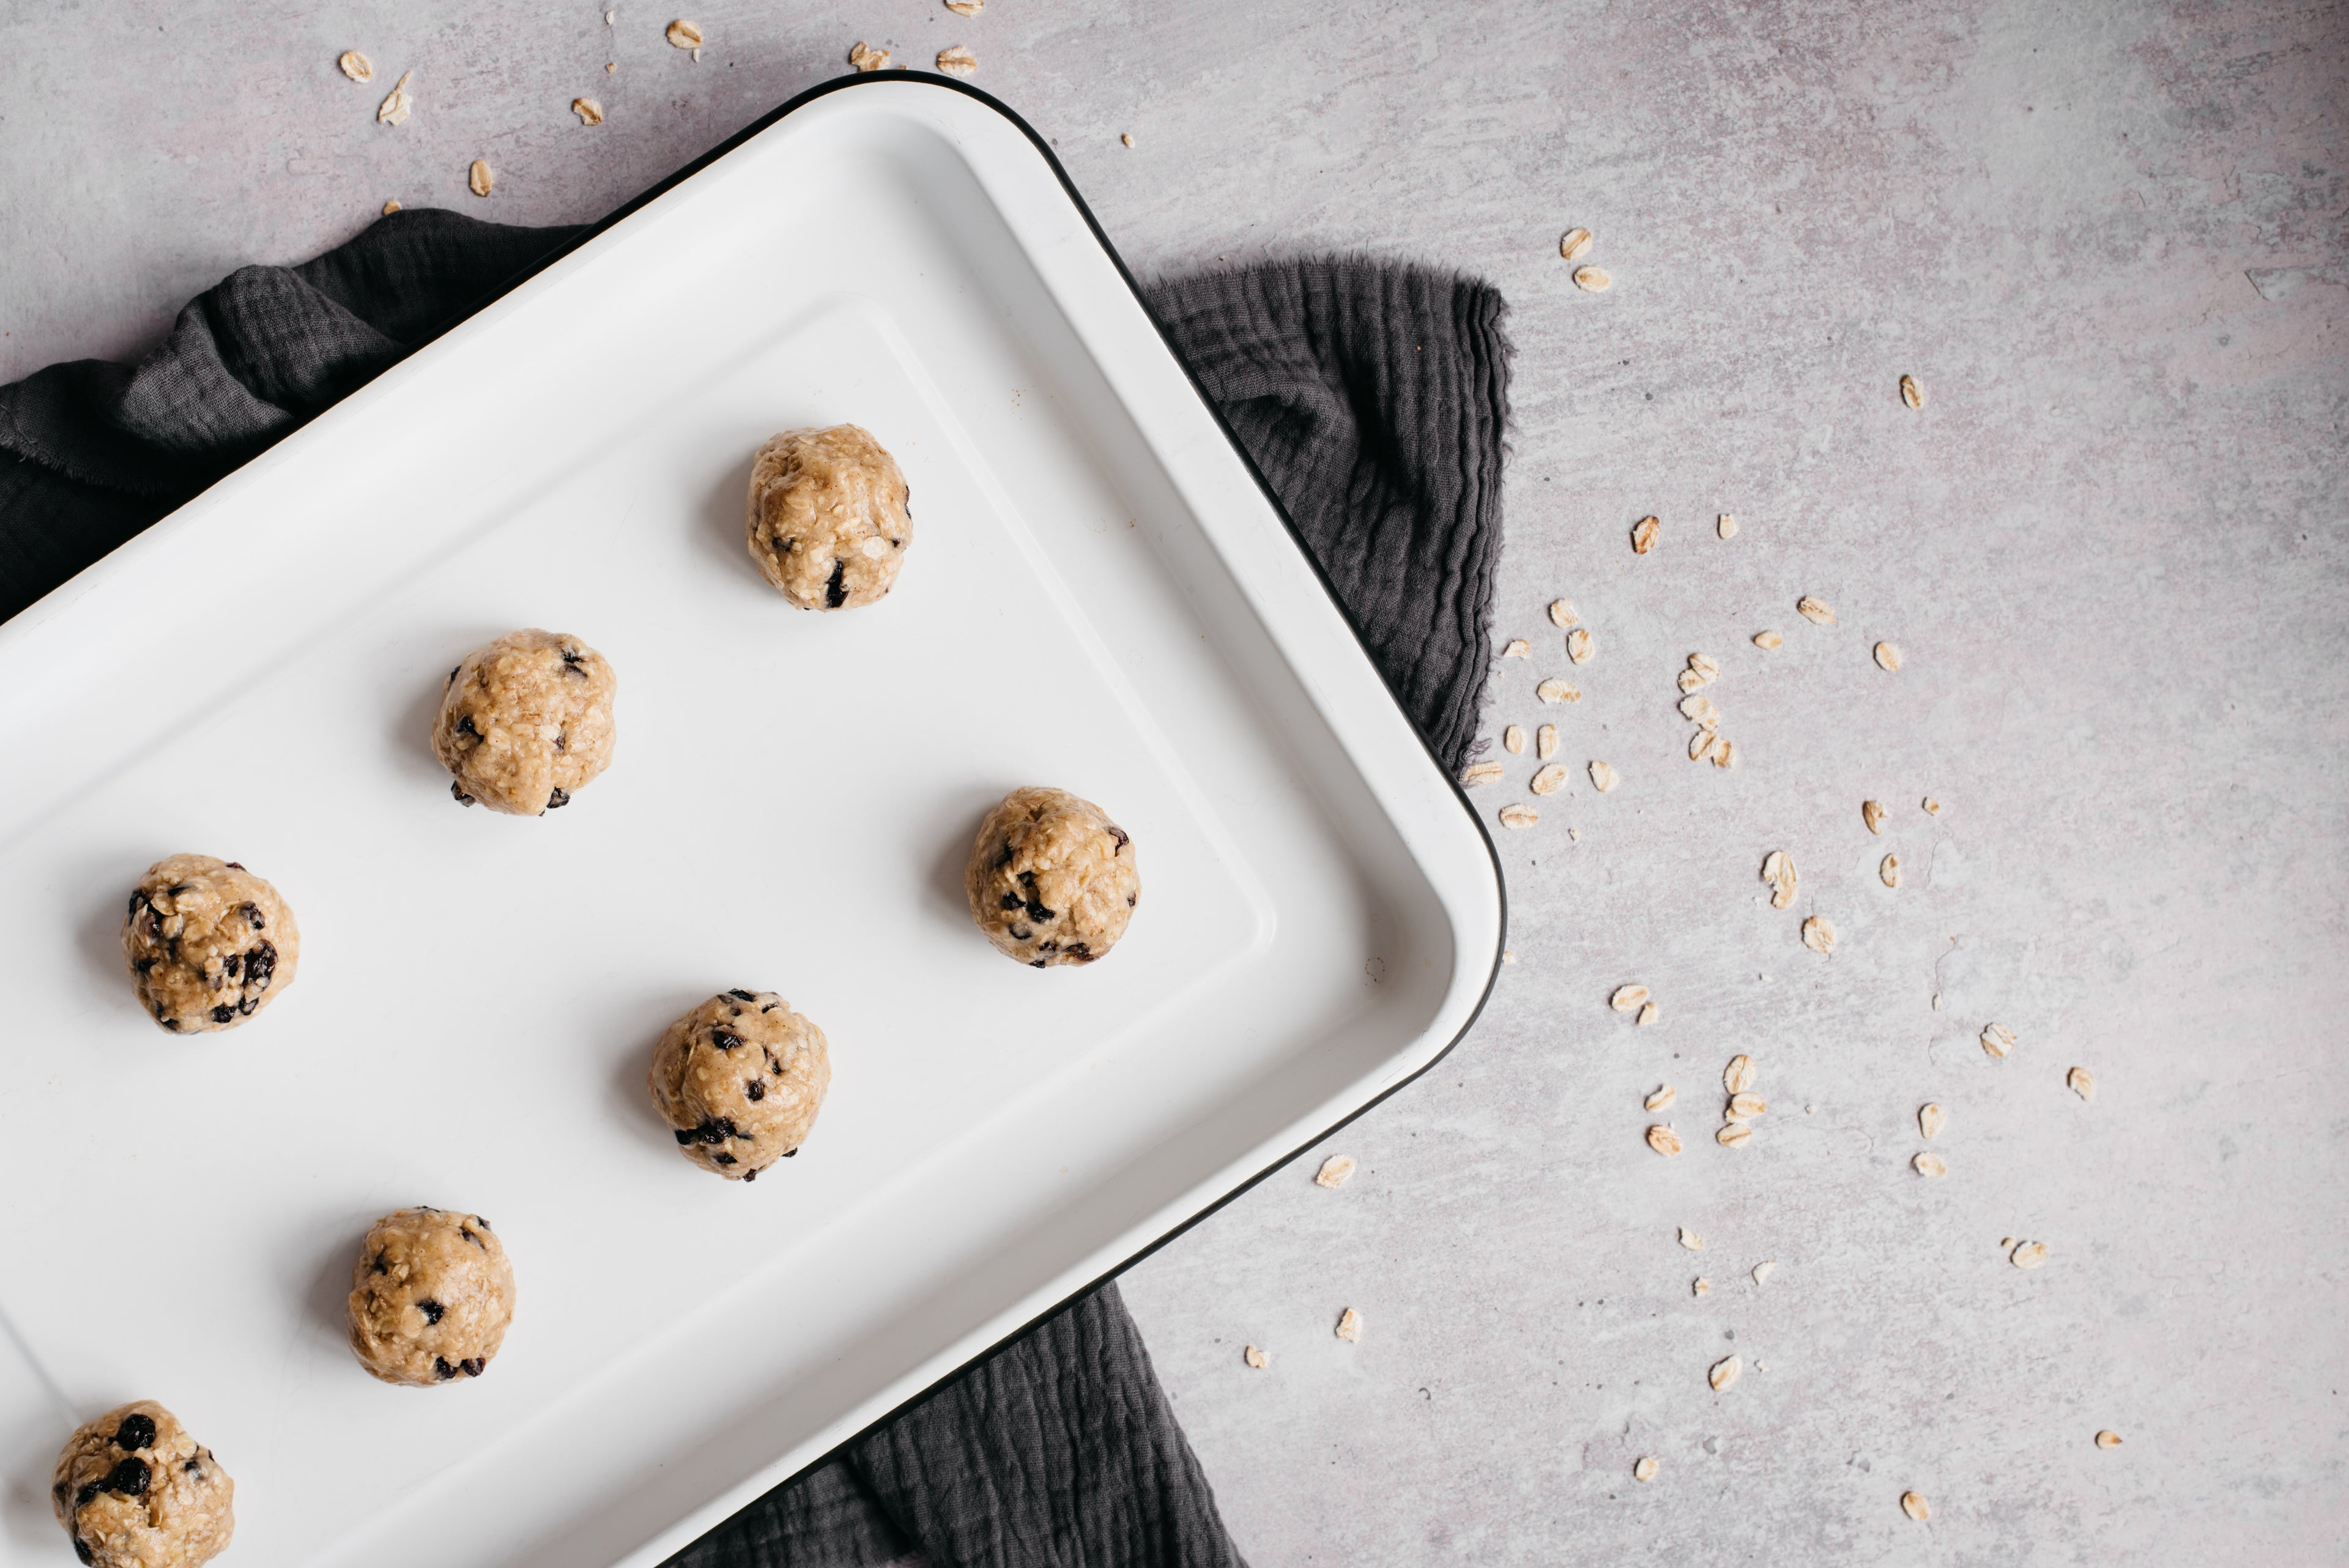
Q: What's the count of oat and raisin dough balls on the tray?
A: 7